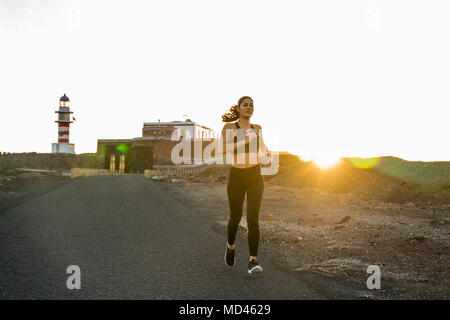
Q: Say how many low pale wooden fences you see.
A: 2